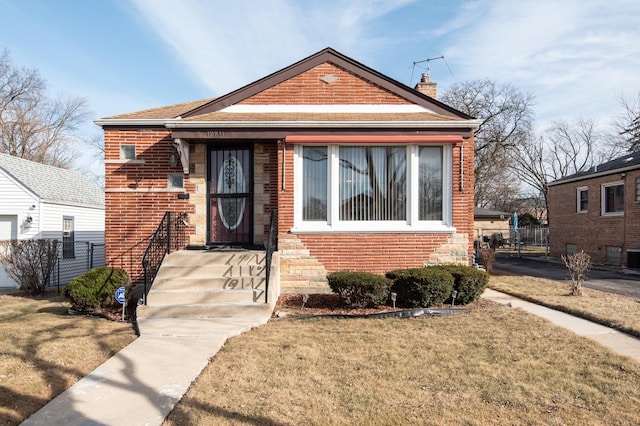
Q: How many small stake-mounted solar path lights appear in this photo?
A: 3